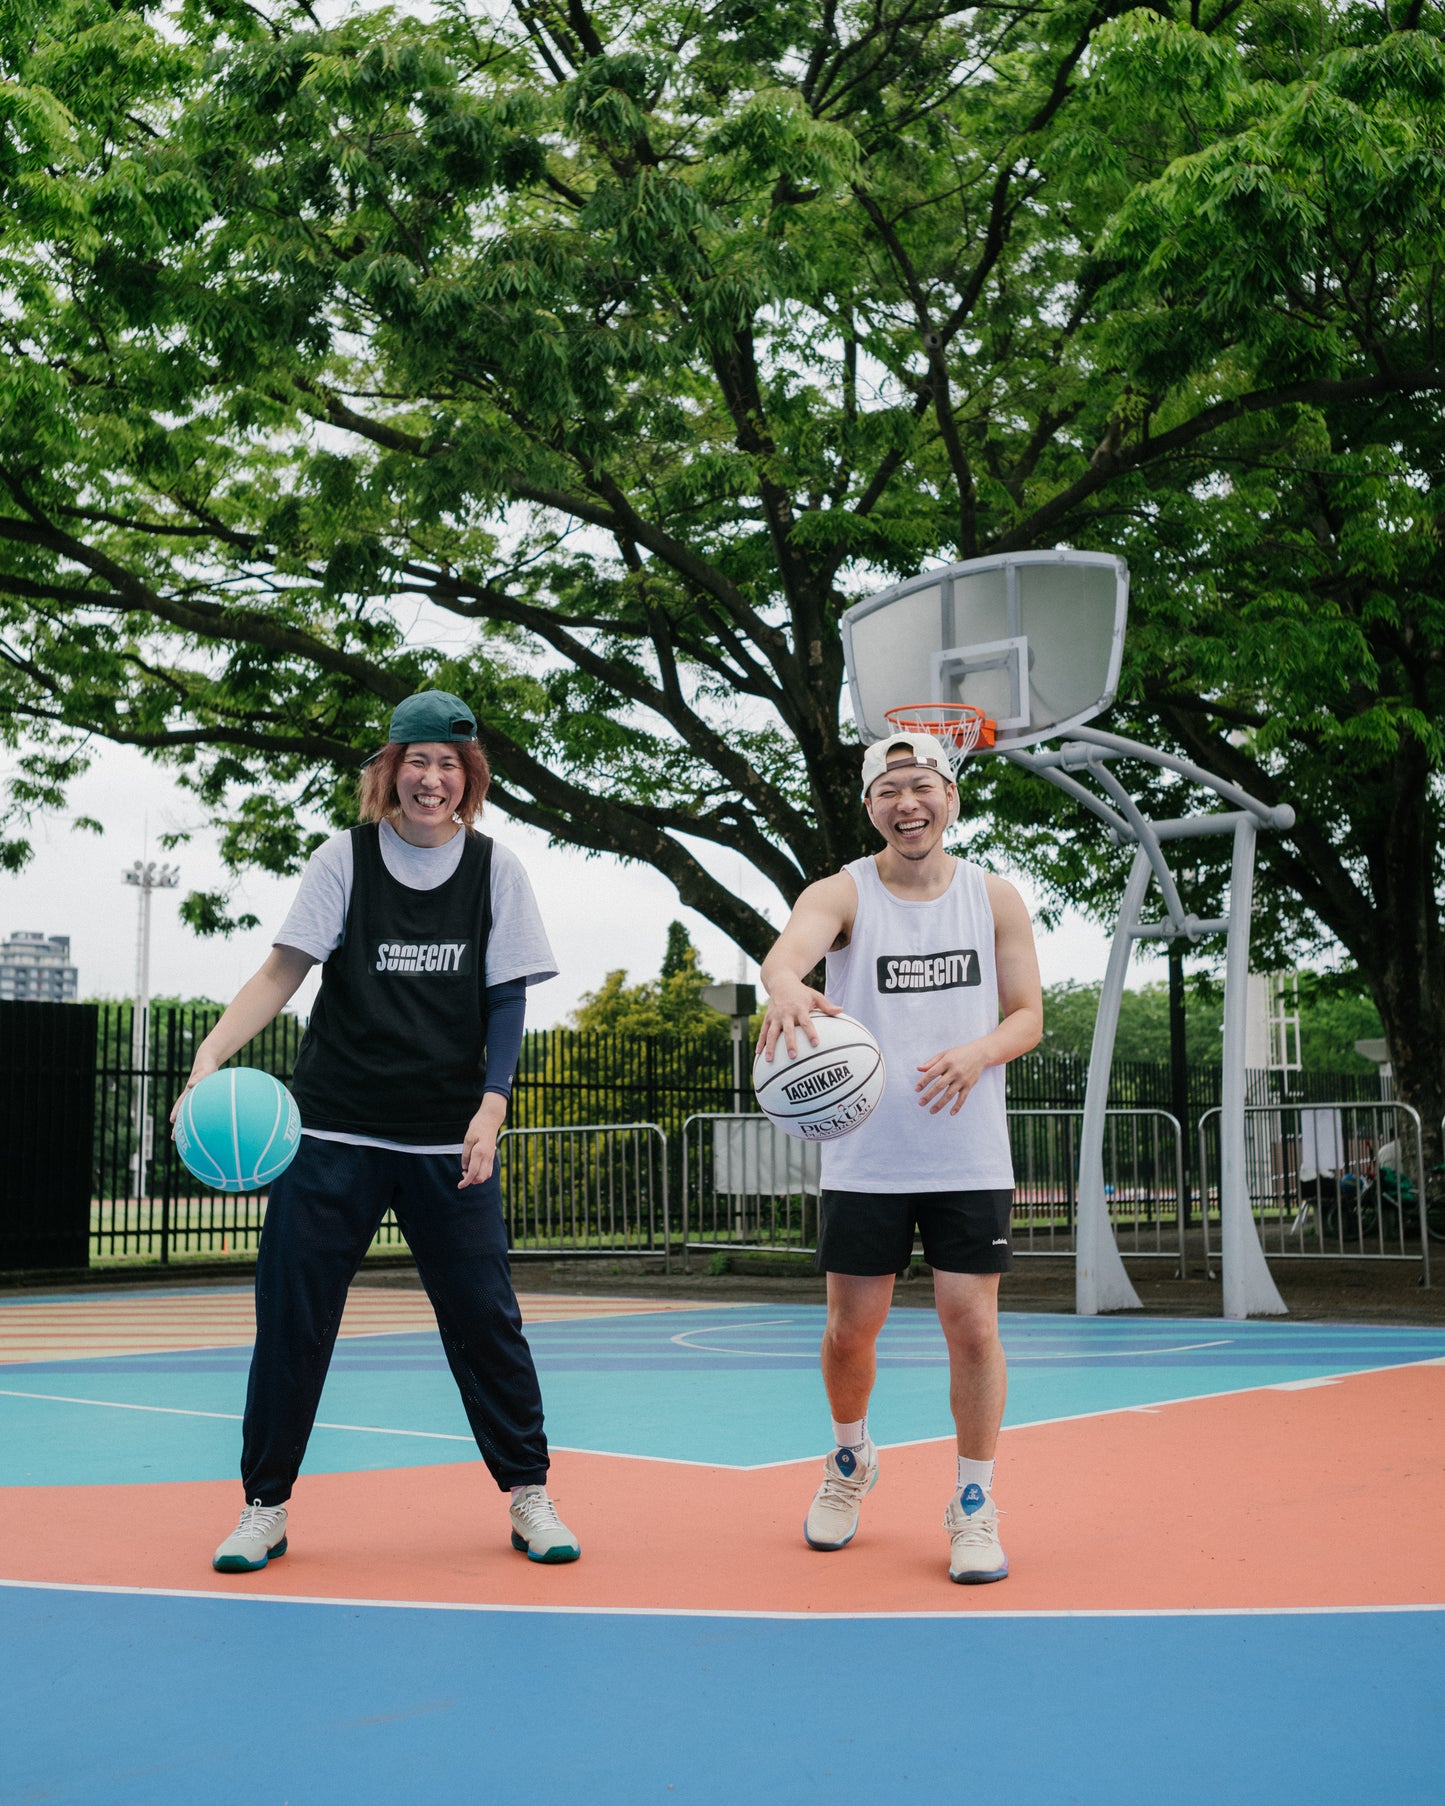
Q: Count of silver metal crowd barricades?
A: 4